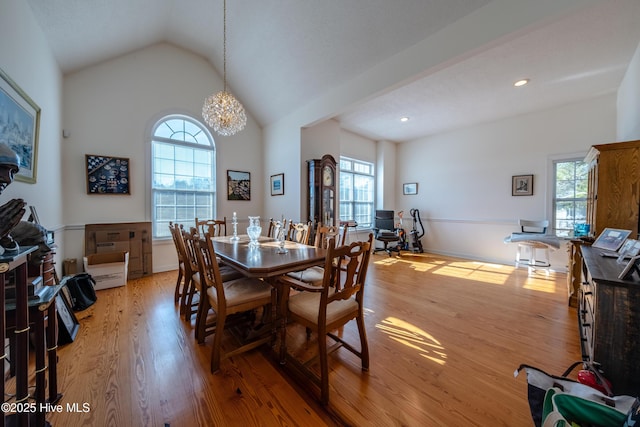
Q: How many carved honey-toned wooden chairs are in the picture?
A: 8